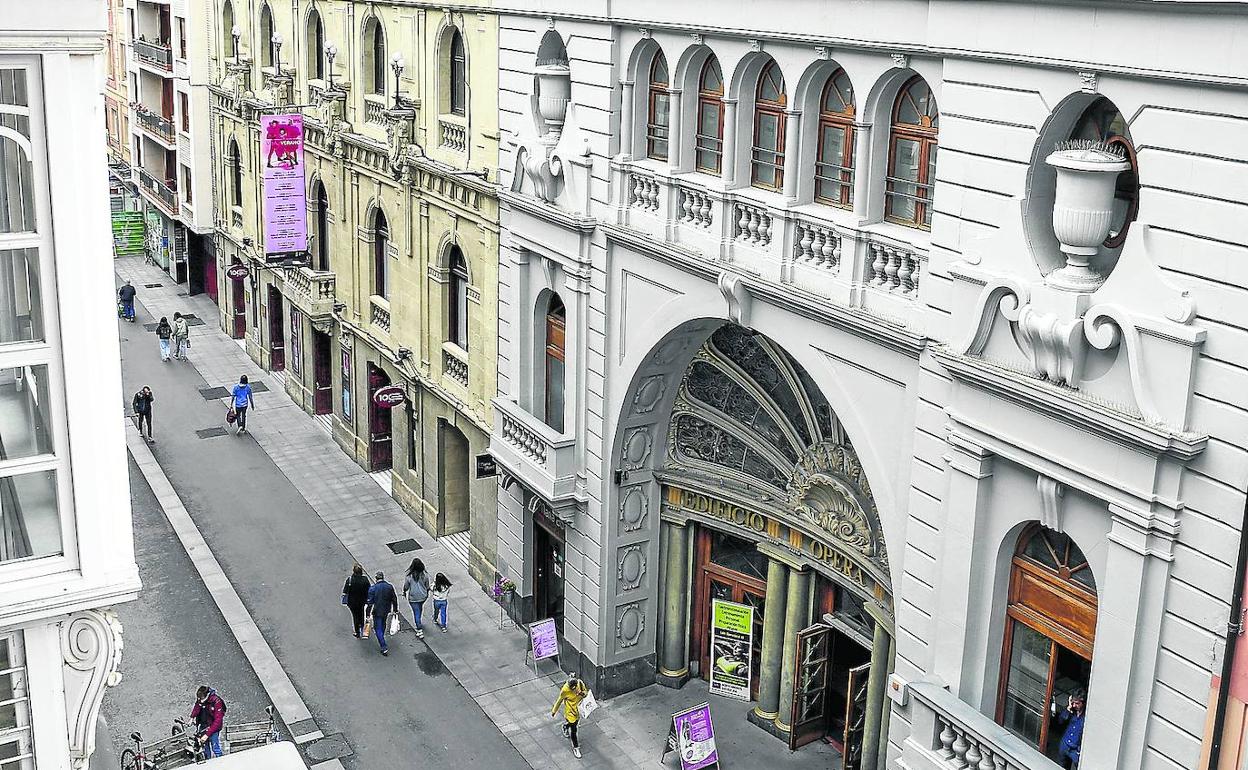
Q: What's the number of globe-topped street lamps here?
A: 4